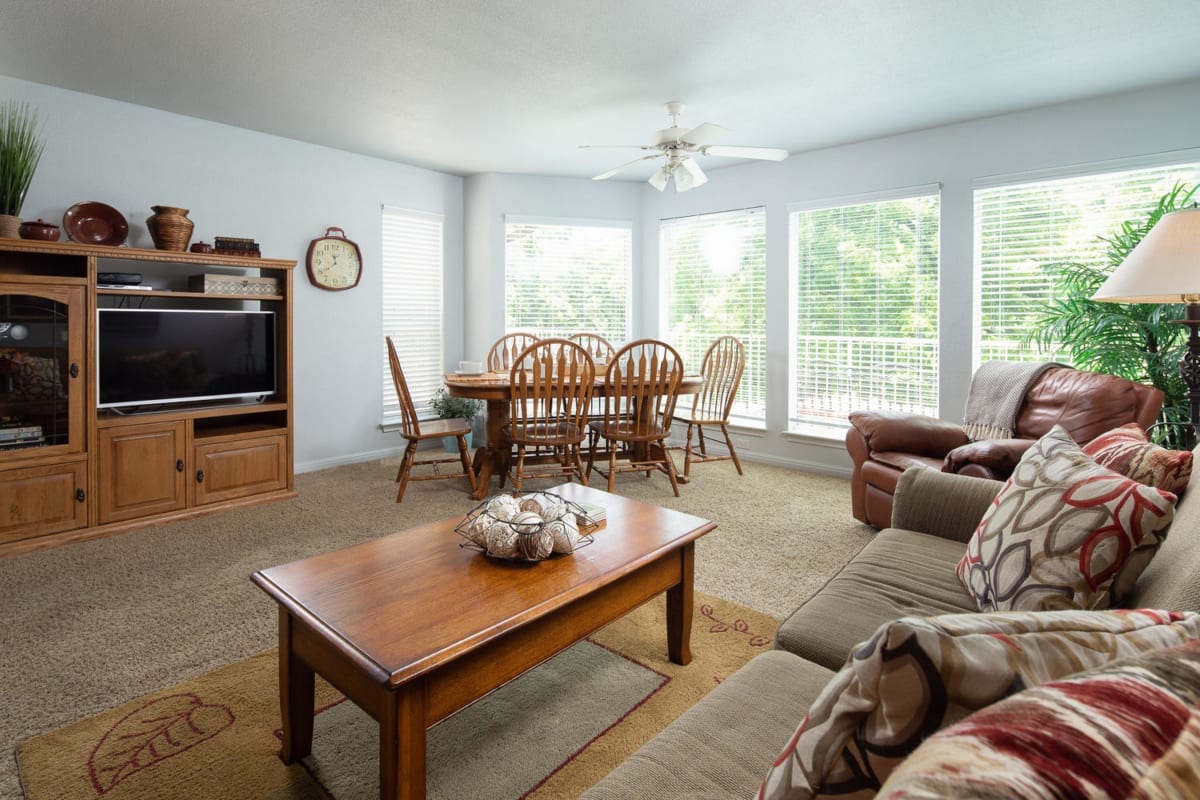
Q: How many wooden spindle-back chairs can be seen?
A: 6